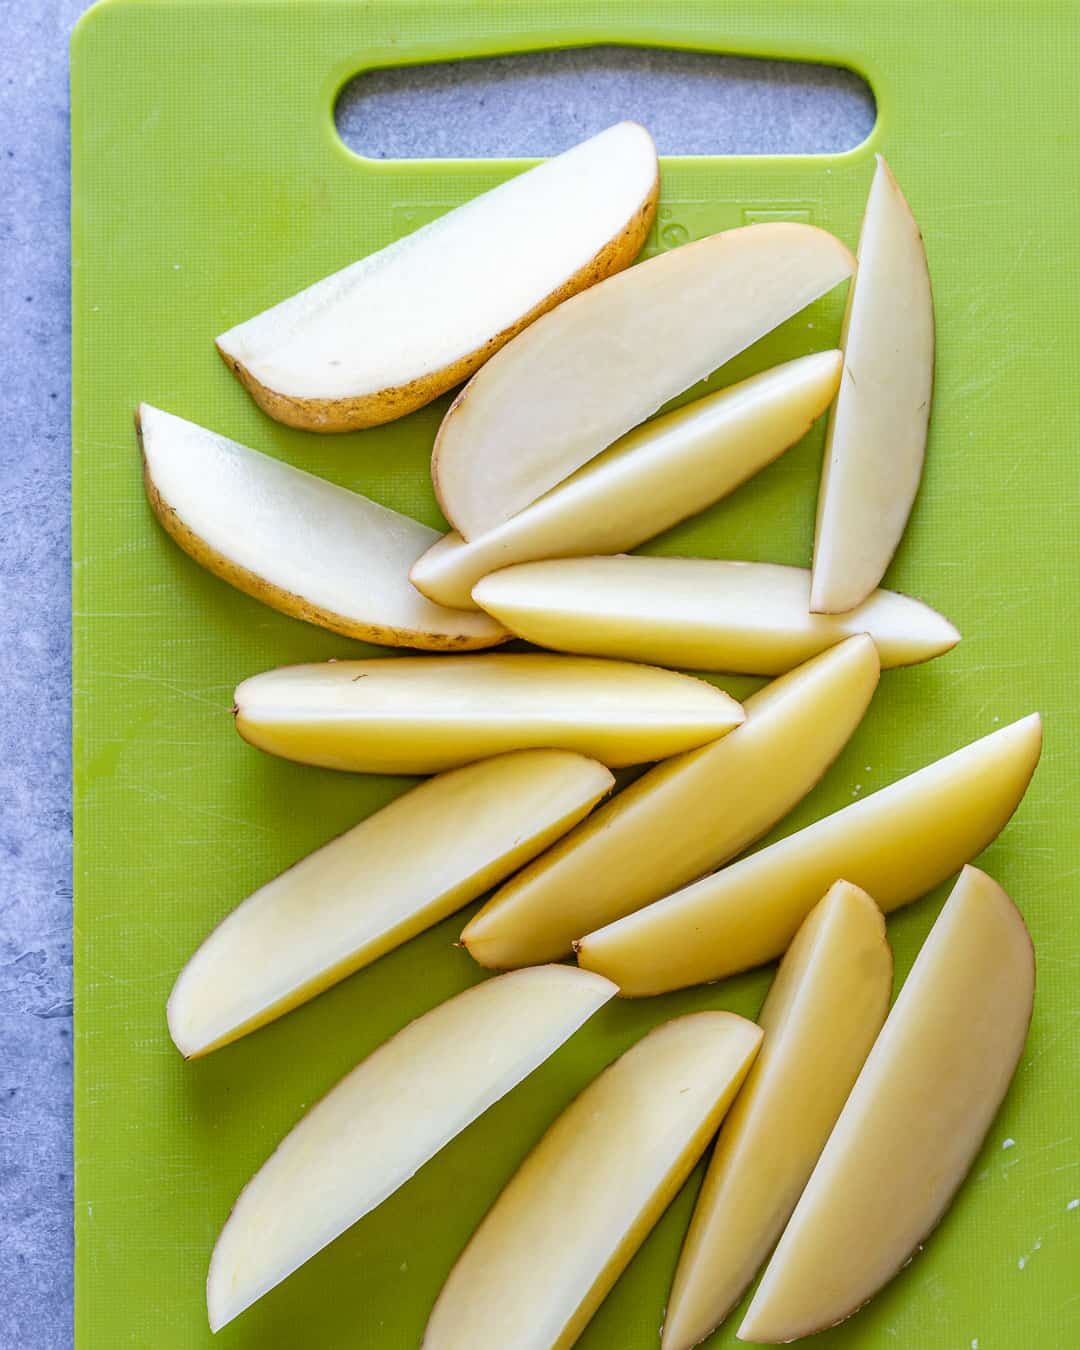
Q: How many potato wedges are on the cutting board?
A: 14